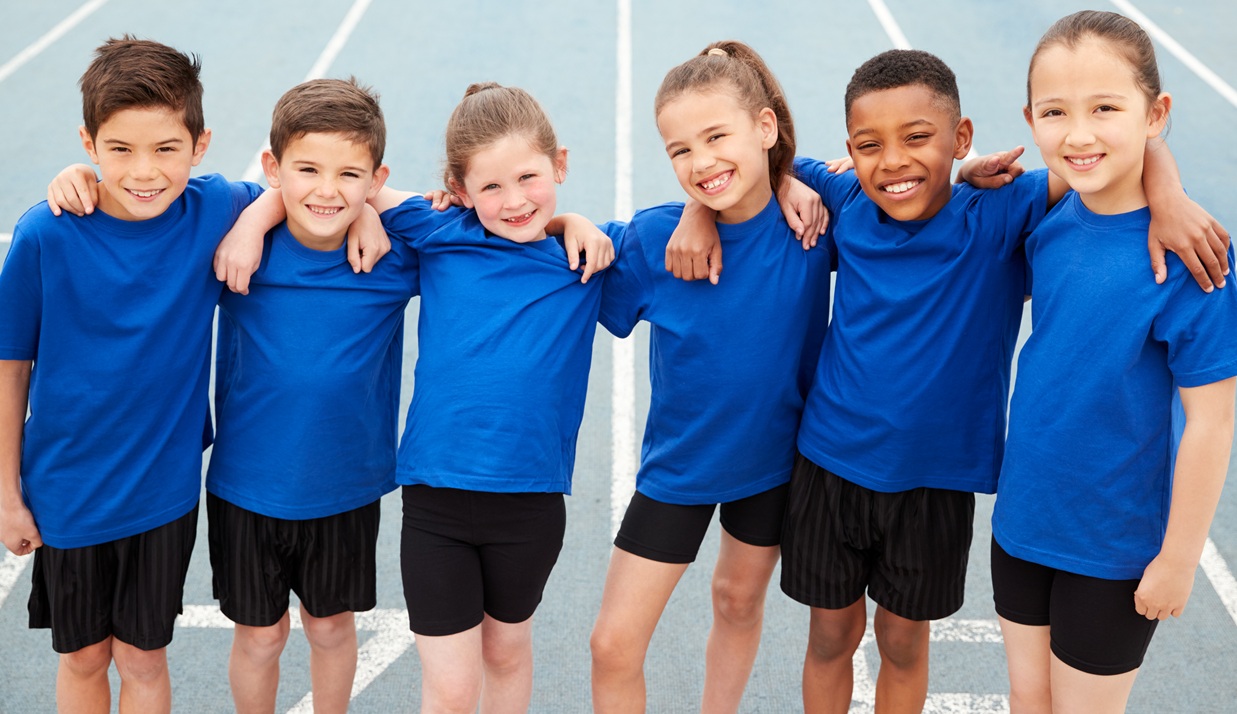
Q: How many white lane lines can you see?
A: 5